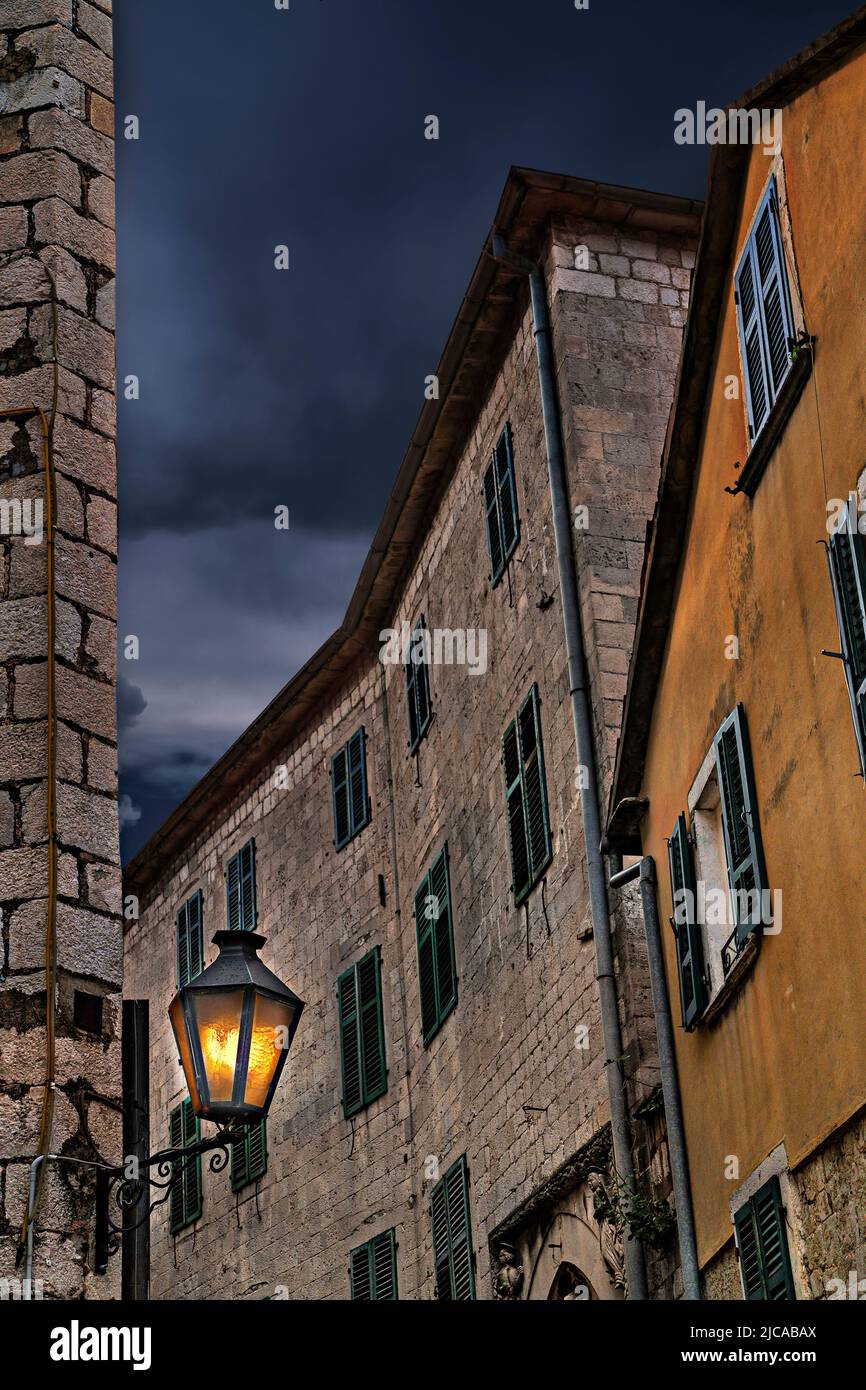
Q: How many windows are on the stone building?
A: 12